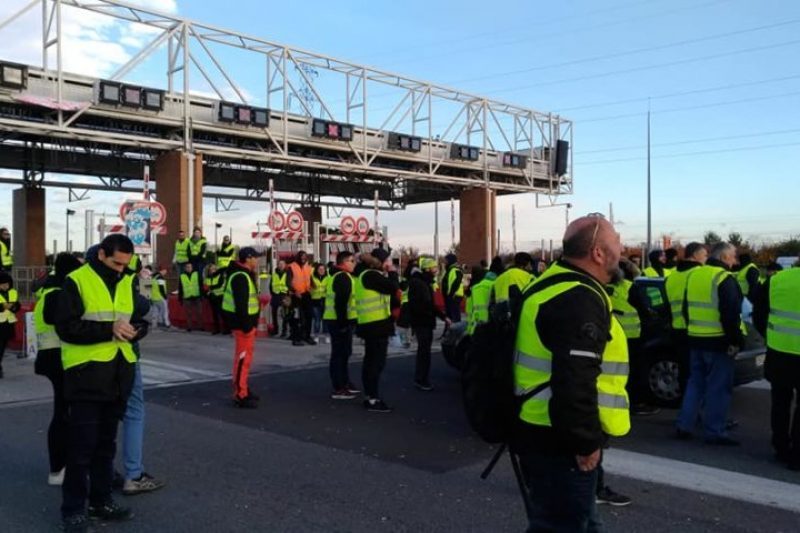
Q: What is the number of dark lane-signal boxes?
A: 7